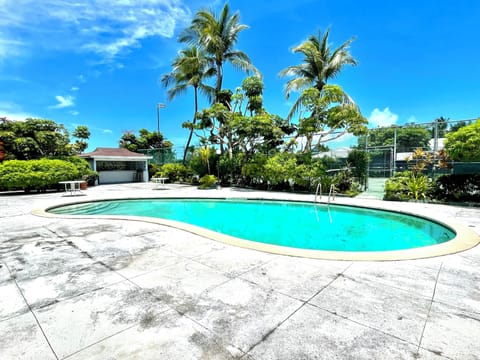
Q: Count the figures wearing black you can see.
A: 0